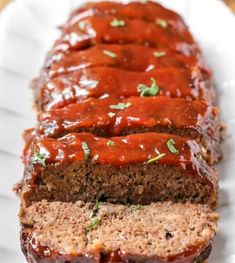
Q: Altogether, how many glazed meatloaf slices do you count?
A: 7